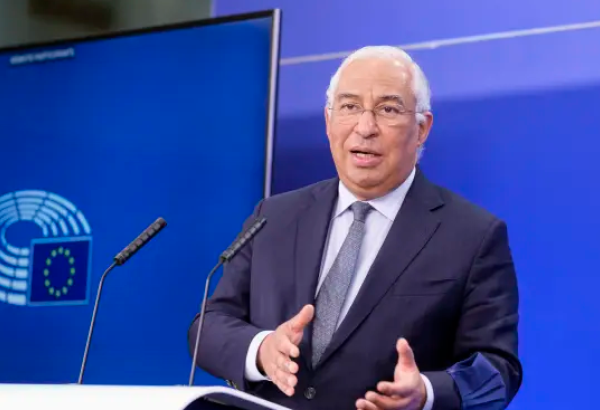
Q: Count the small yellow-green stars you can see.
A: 12